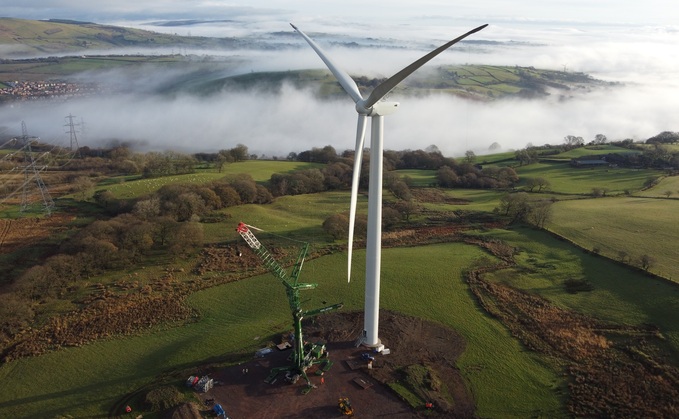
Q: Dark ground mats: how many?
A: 2